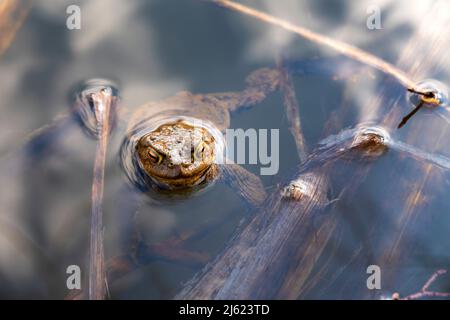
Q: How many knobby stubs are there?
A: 2